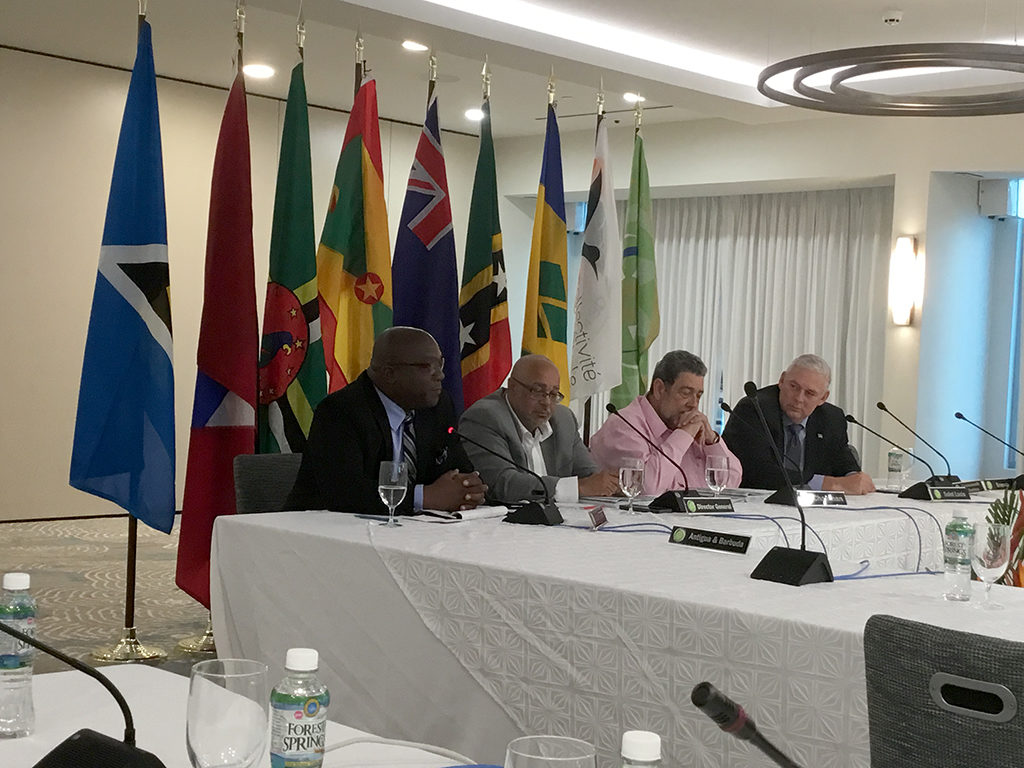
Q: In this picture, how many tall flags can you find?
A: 9